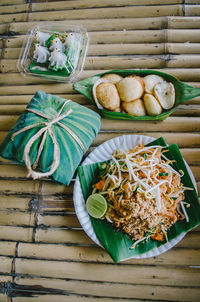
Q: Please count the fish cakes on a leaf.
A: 7